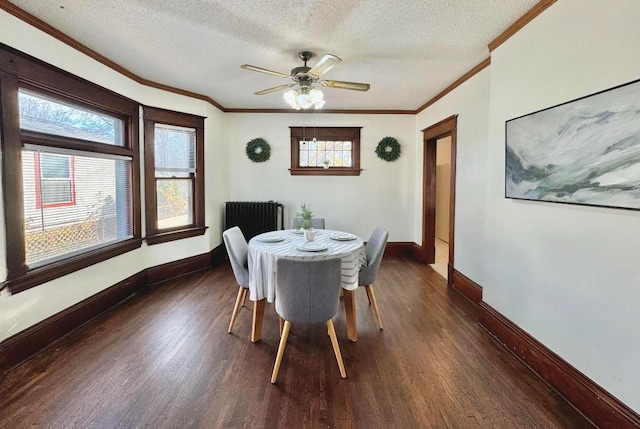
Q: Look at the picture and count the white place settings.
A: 4